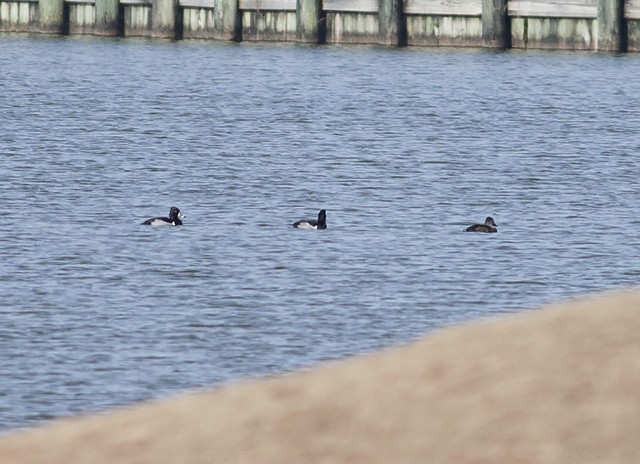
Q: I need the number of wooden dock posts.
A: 8